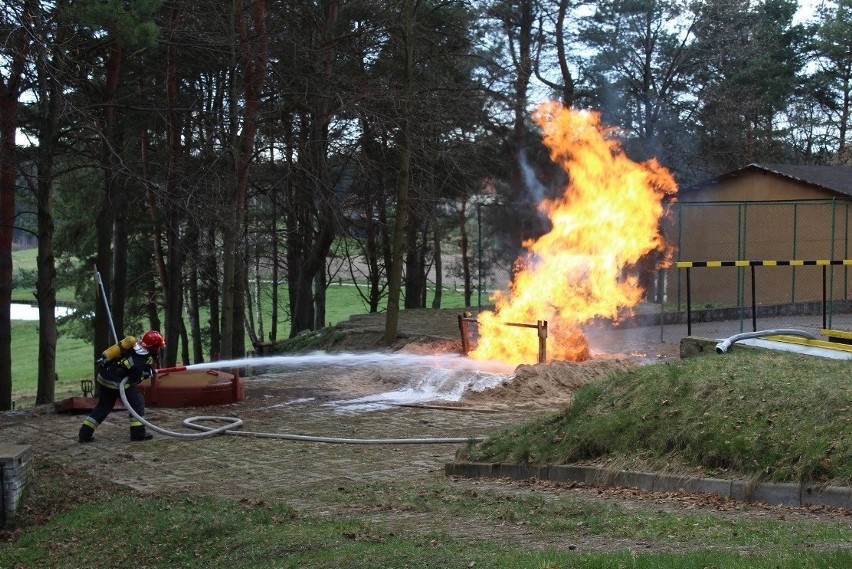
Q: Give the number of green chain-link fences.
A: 1